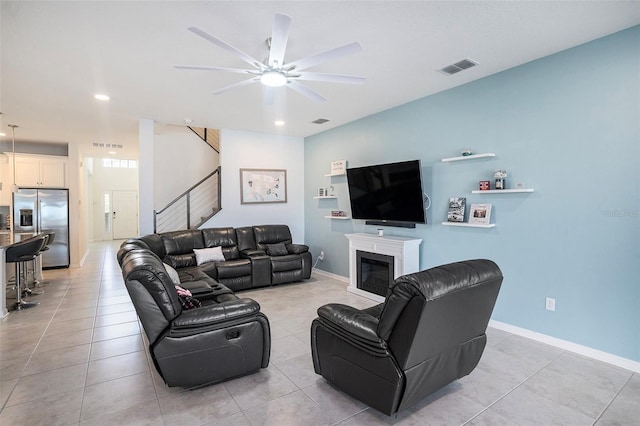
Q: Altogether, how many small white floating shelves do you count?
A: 6